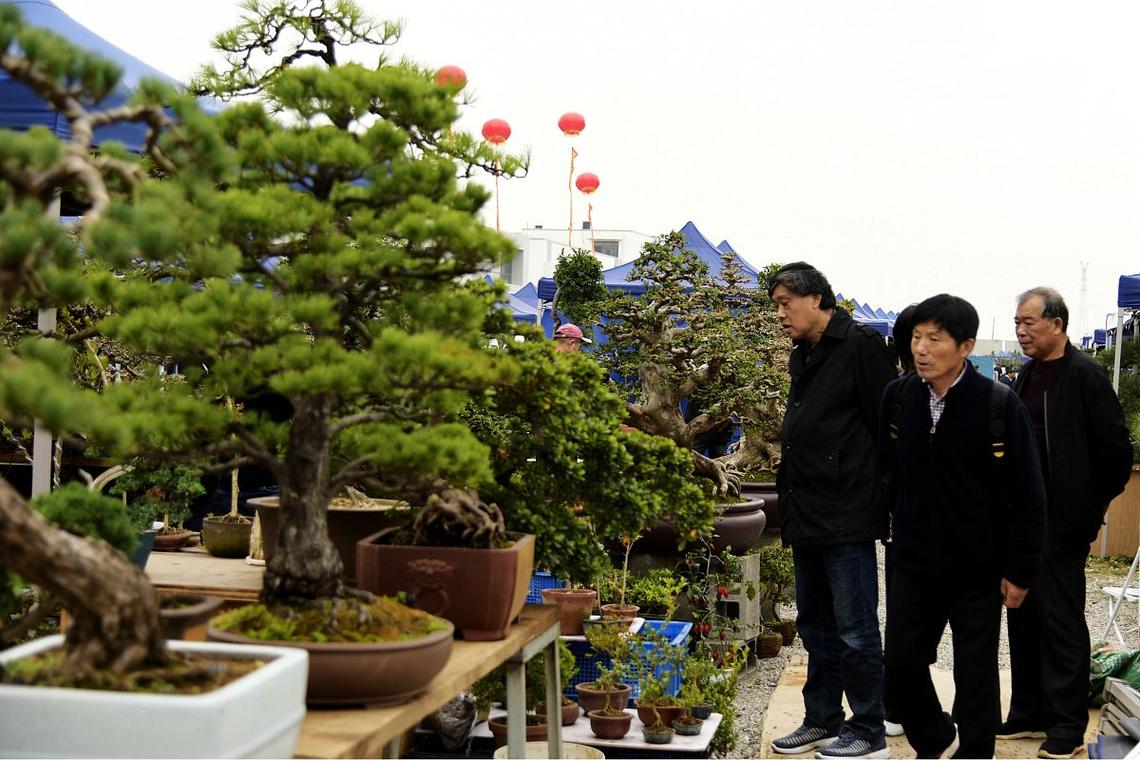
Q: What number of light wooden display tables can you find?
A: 2